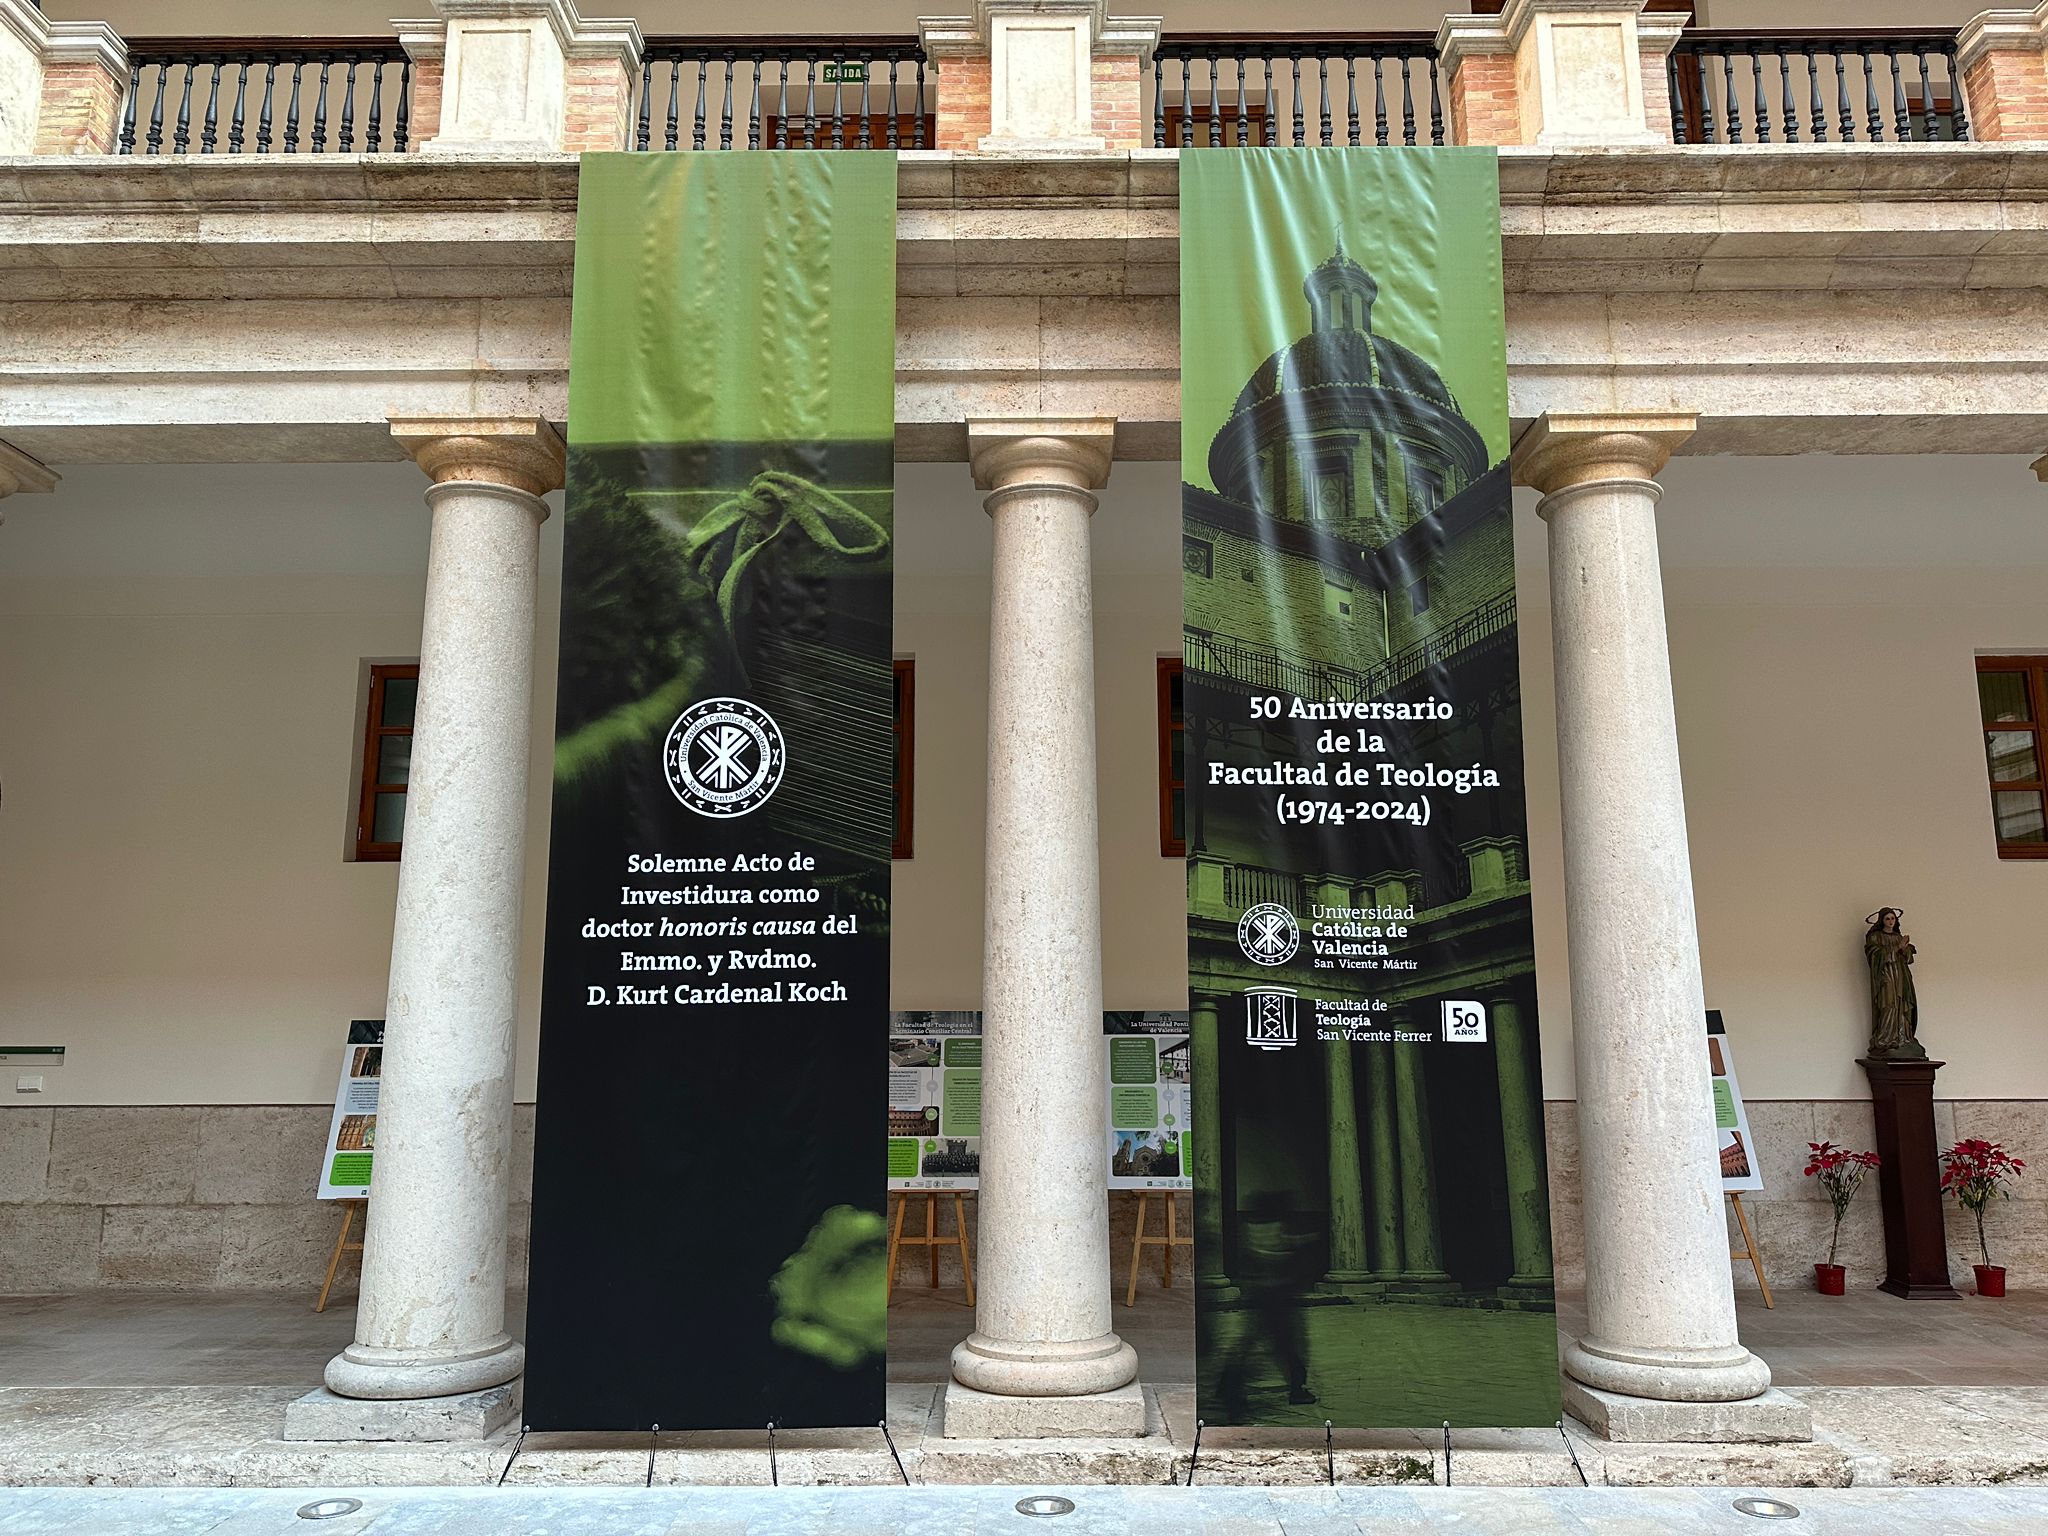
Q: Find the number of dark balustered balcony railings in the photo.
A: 4